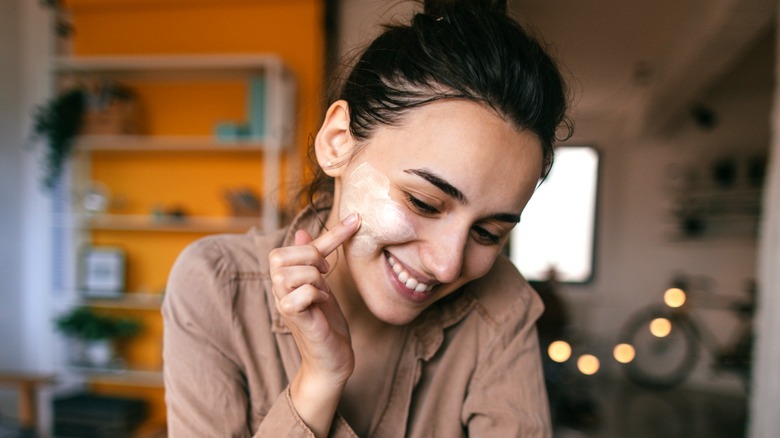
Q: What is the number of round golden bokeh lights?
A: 5